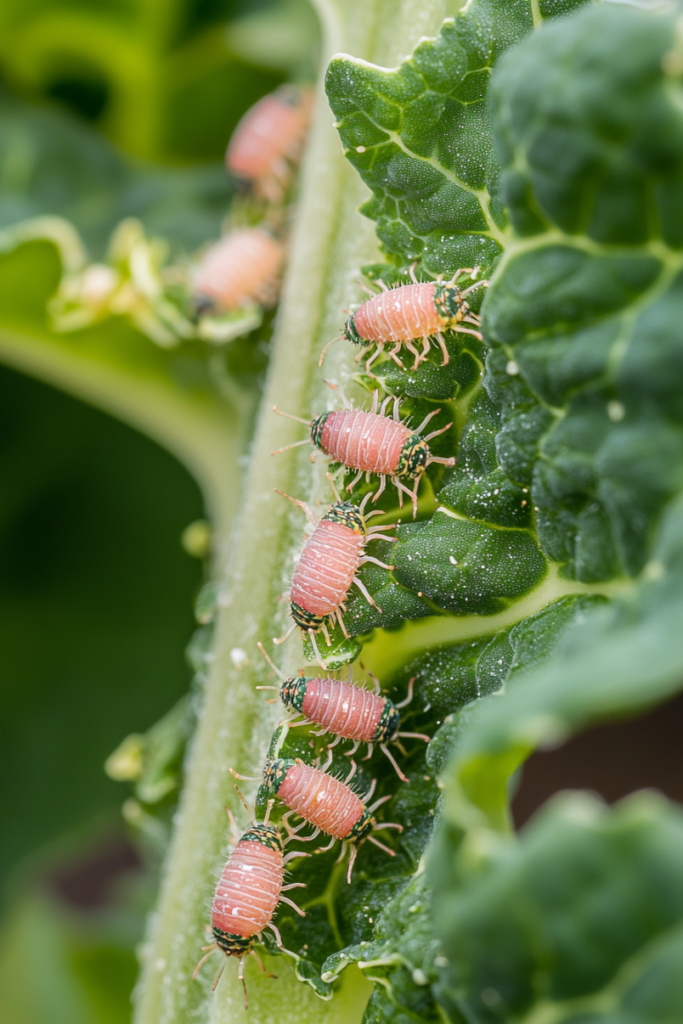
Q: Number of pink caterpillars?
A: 8